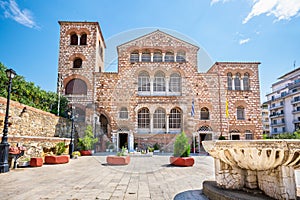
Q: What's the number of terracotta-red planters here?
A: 5